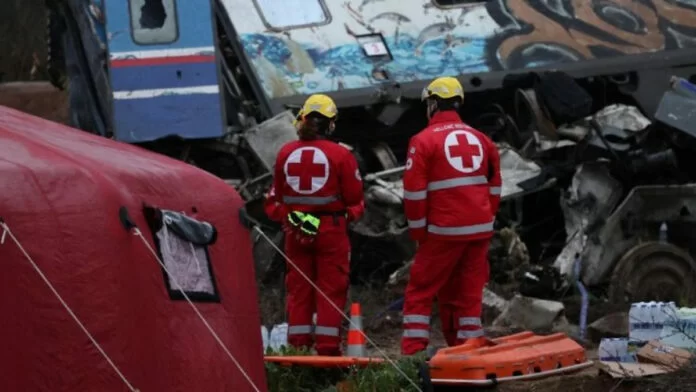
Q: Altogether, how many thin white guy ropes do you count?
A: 3